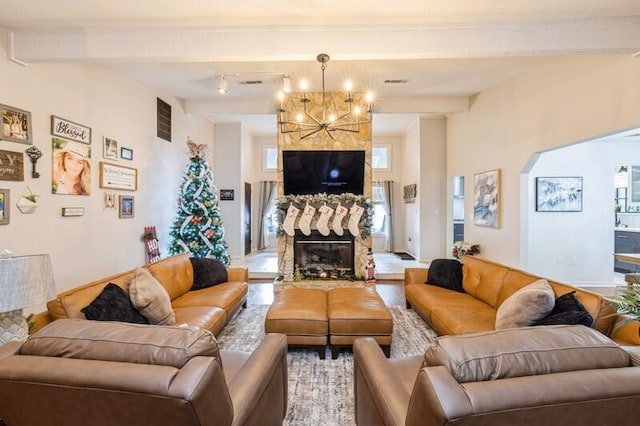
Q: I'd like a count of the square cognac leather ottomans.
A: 2